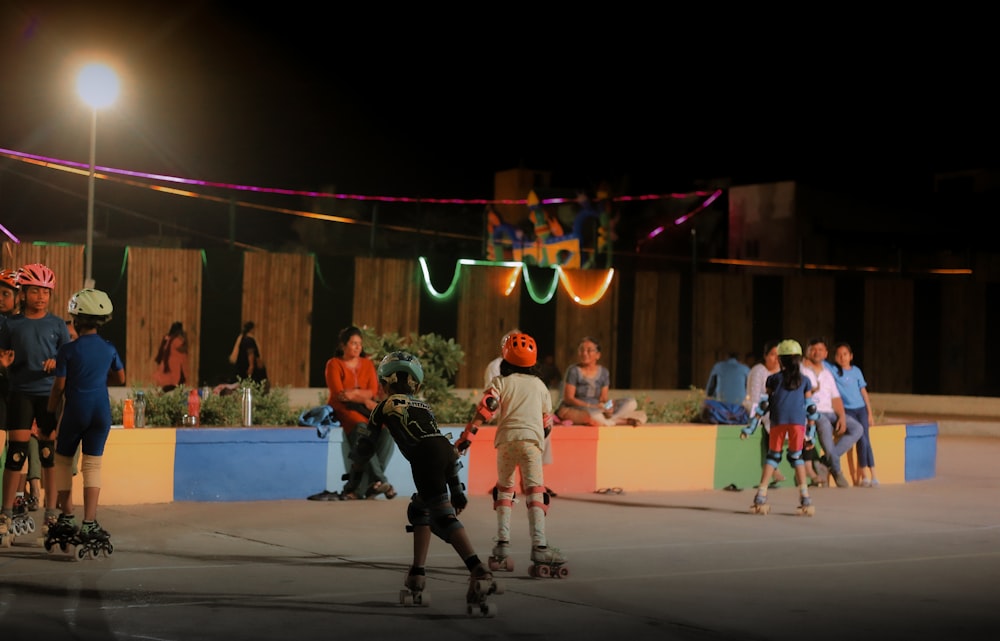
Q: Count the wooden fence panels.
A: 11